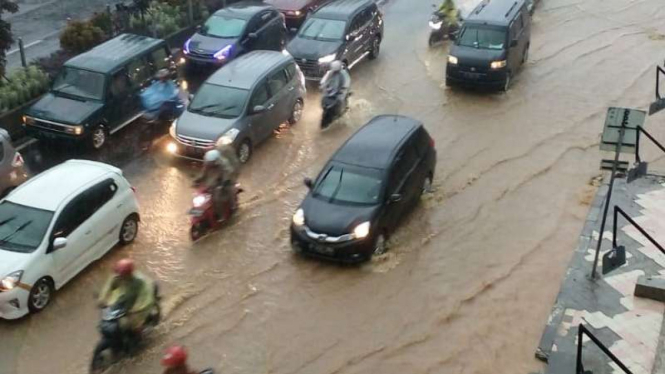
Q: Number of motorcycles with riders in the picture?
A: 6